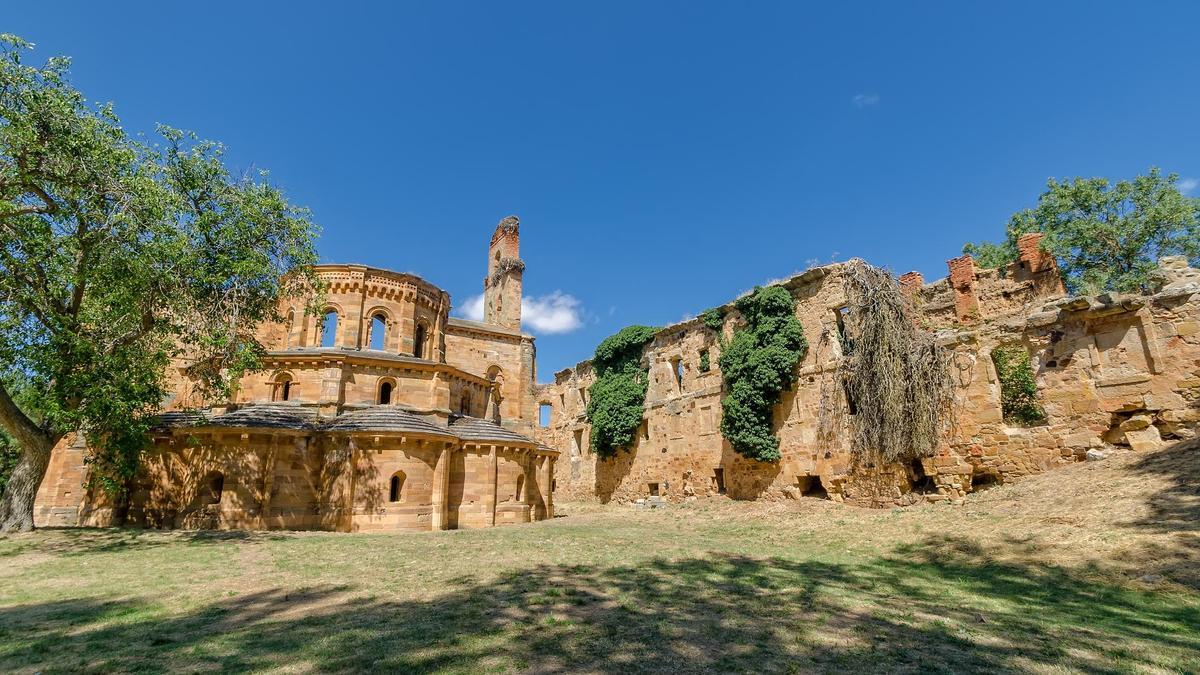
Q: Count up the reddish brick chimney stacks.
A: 3